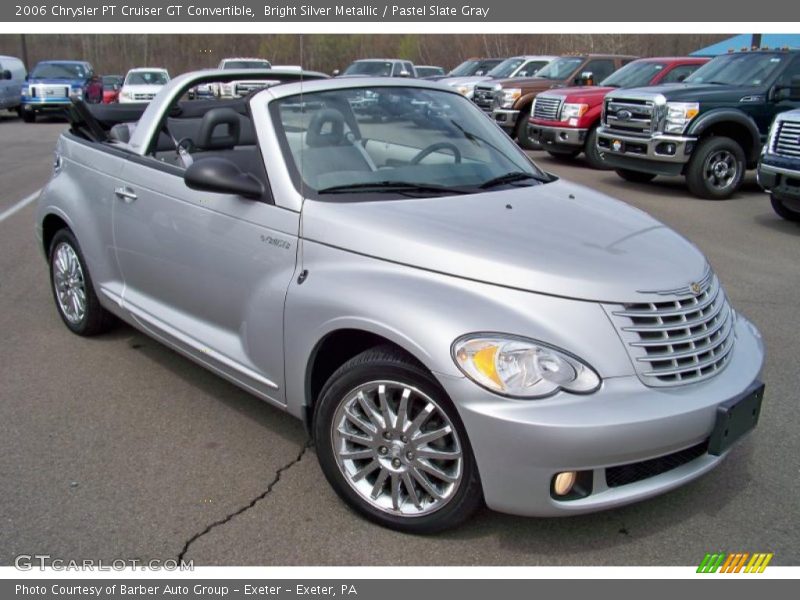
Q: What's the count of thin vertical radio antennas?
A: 1